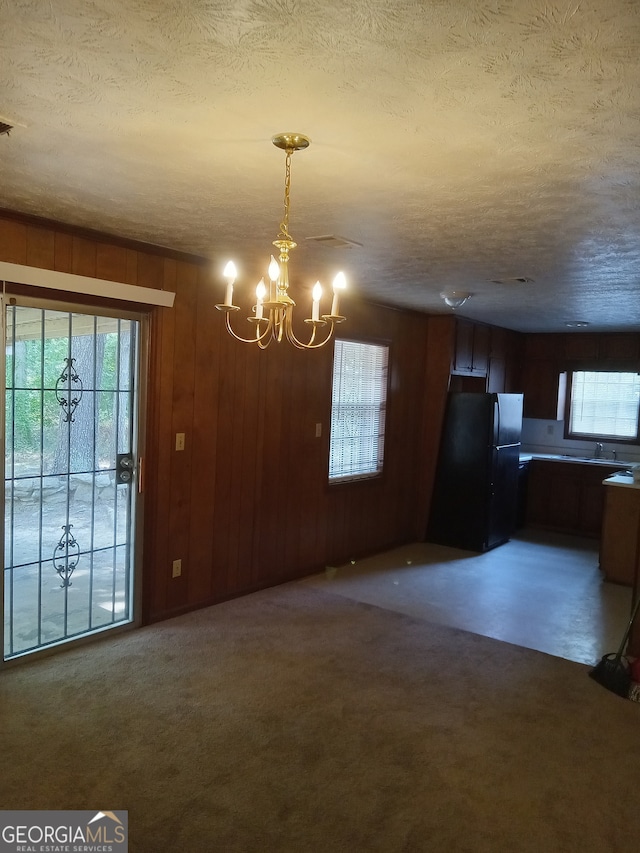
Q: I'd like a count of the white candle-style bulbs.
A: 5